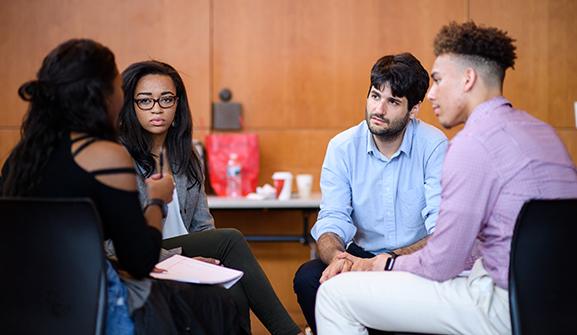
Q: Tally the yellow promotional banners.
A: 0